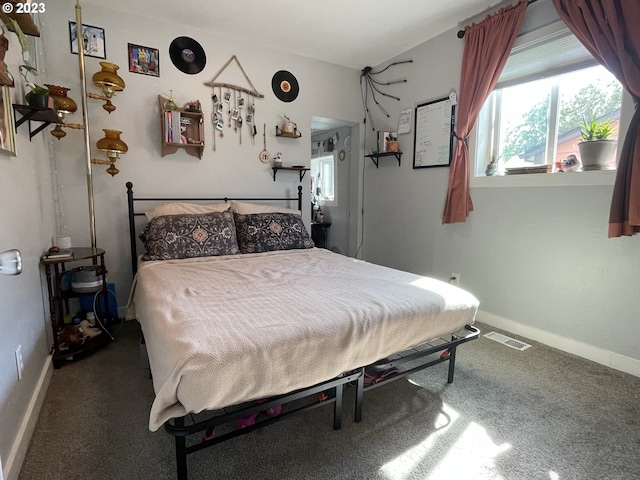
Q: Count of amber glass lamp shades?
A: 3